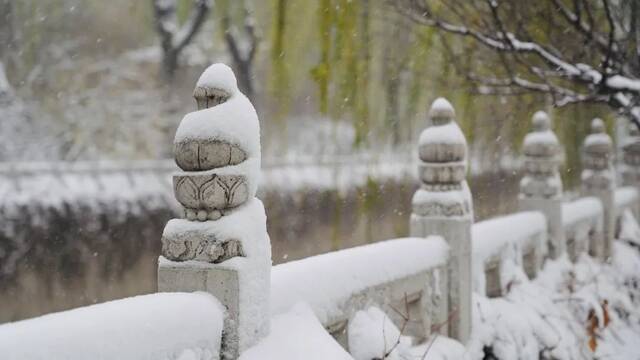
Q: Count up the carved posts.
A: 5